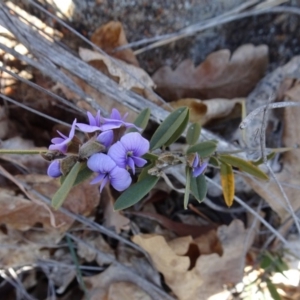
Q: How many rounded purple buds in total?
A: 2